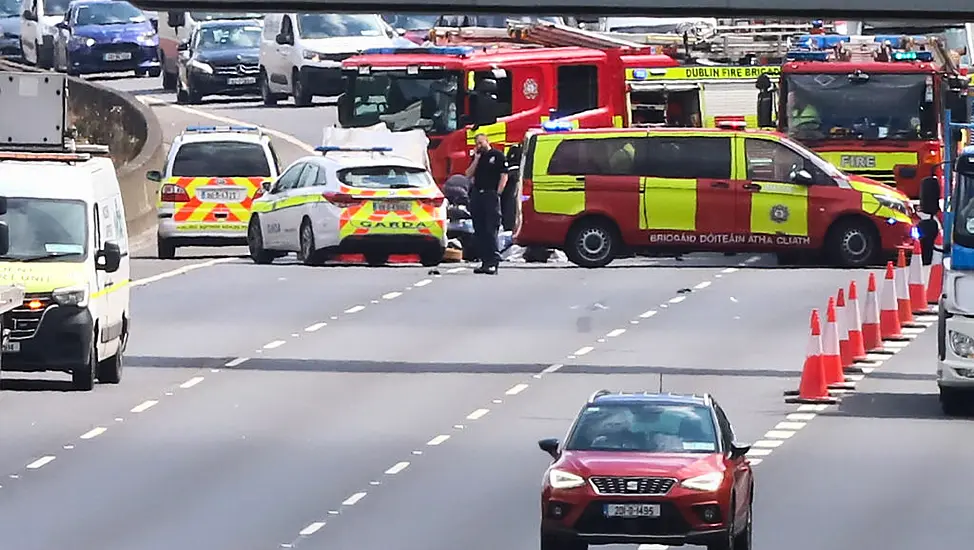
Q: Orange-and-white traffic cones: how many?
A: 9